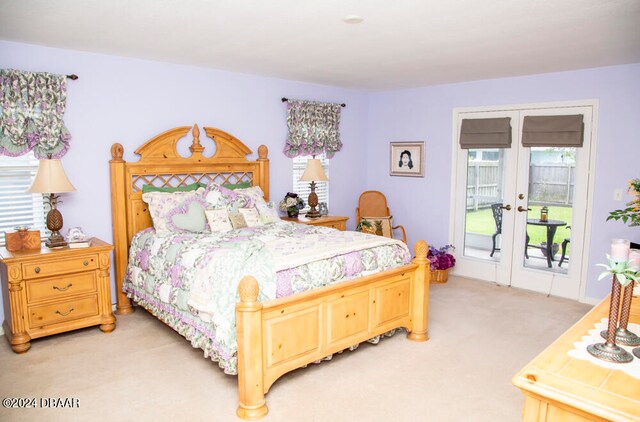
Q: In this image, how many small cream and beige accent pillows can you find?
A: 3